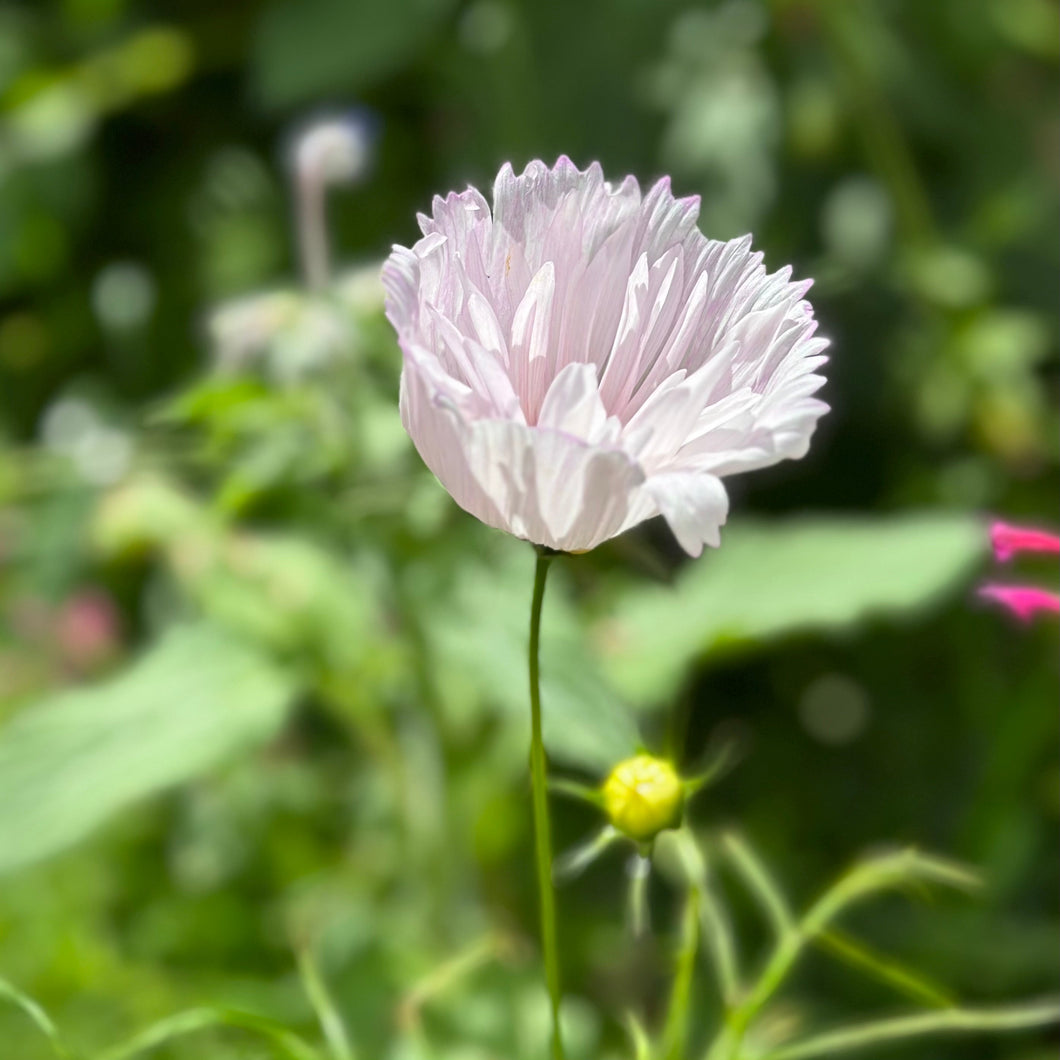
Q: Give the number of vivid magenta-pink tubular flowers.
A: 2